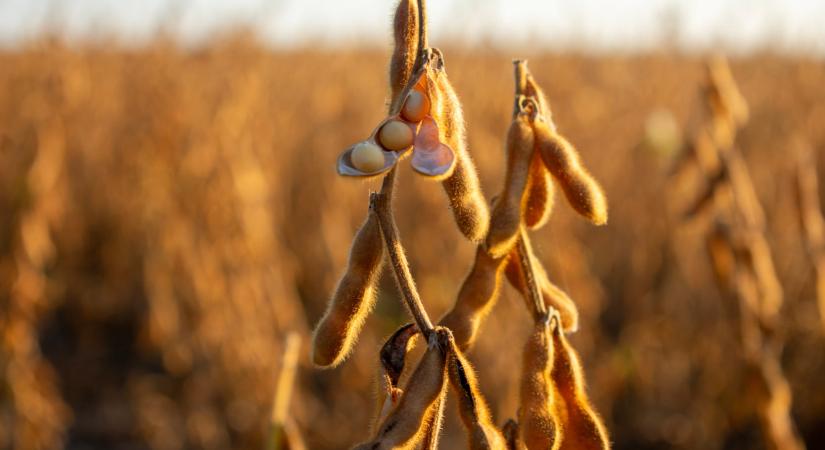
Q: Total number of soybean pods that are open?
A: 1